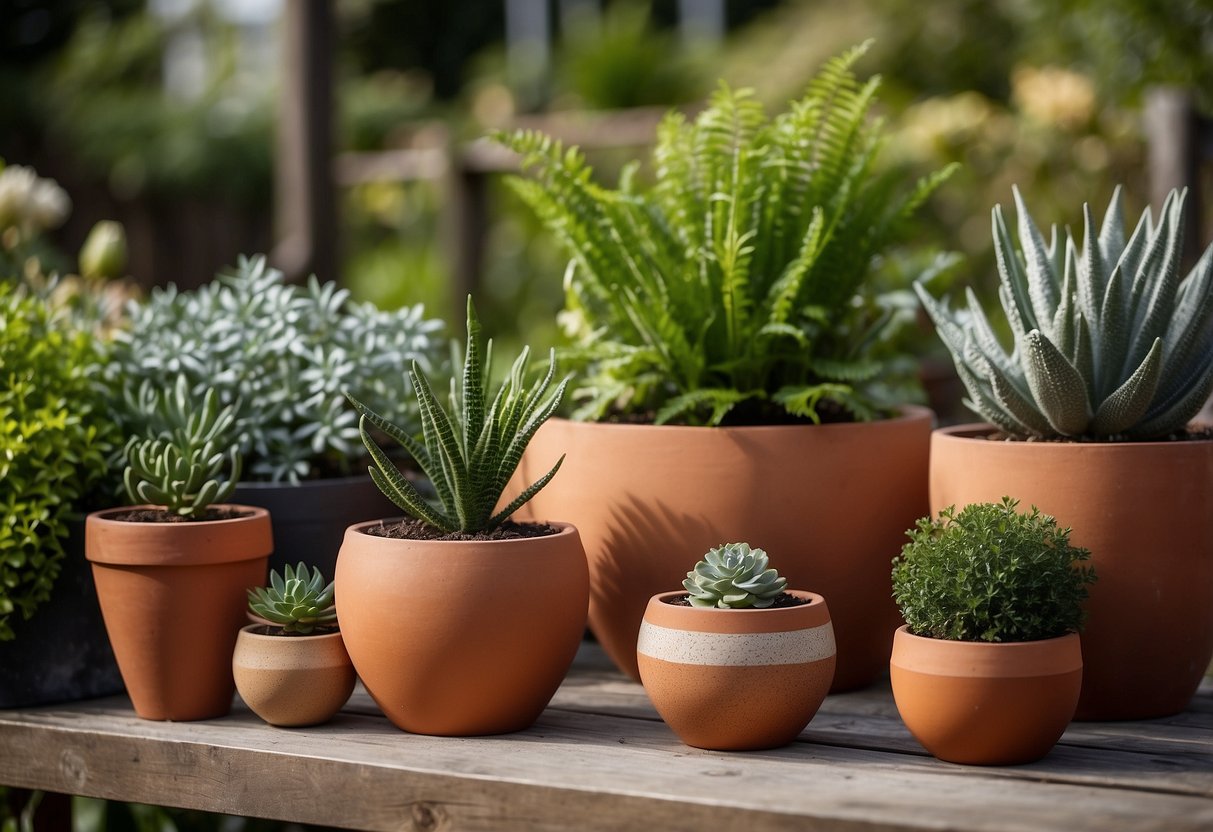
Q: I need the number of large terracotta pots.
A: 2